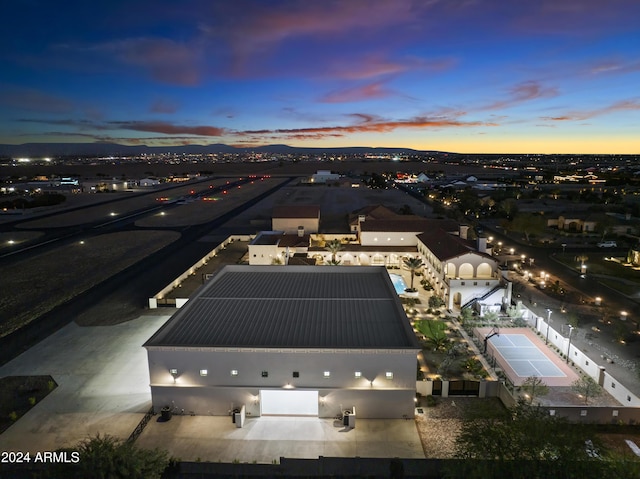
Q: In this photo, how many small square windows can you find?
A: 8